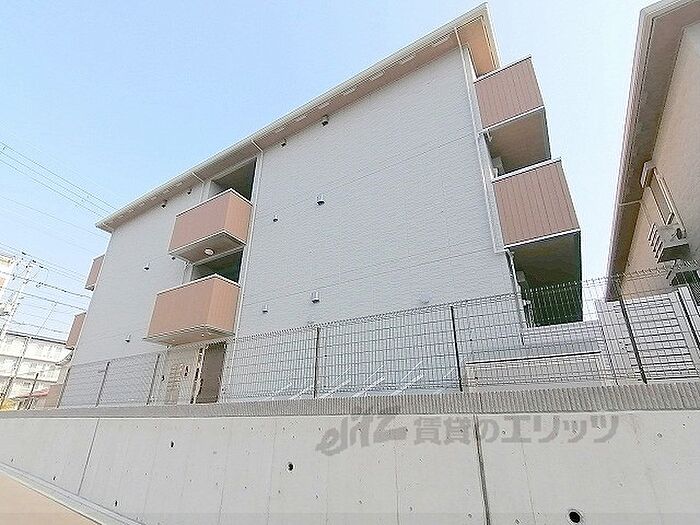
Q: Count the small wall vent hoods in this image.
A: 11